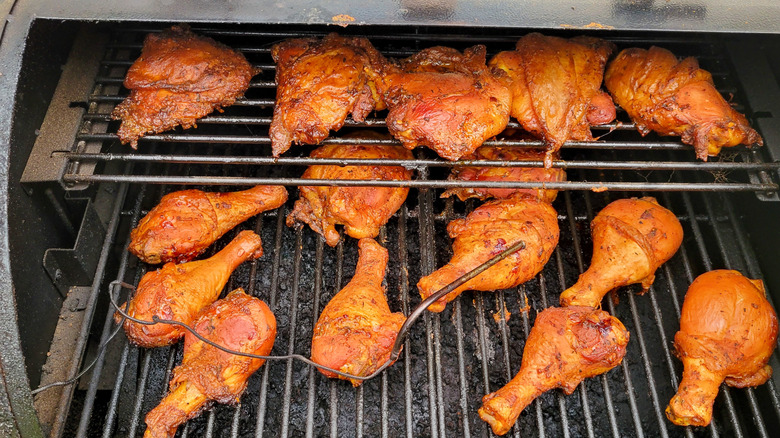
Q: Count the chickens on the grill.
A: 15